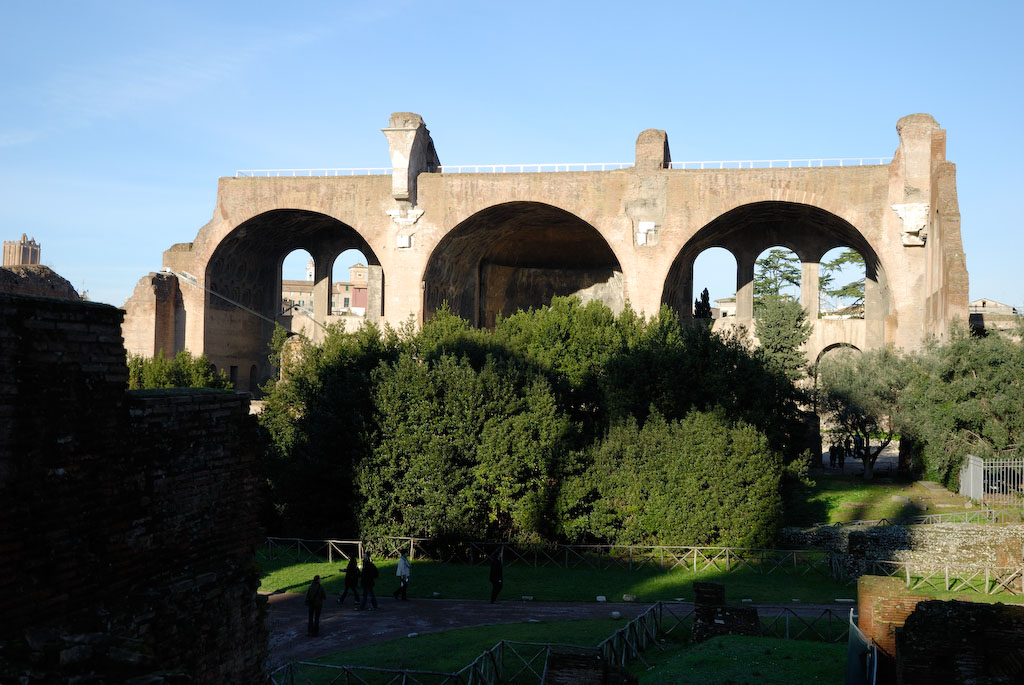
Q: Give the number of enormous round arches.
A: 3